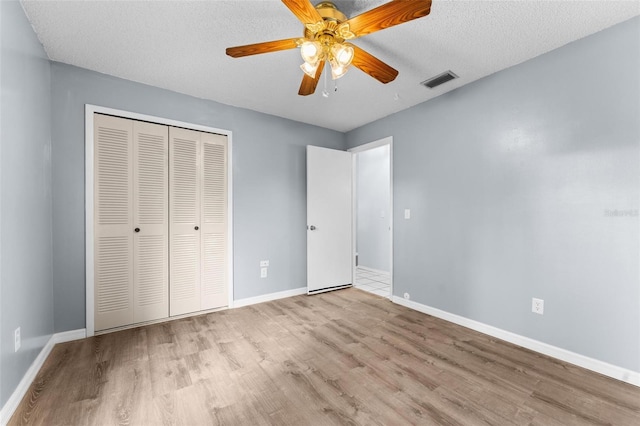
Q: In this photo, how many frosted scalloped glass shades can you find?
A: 4